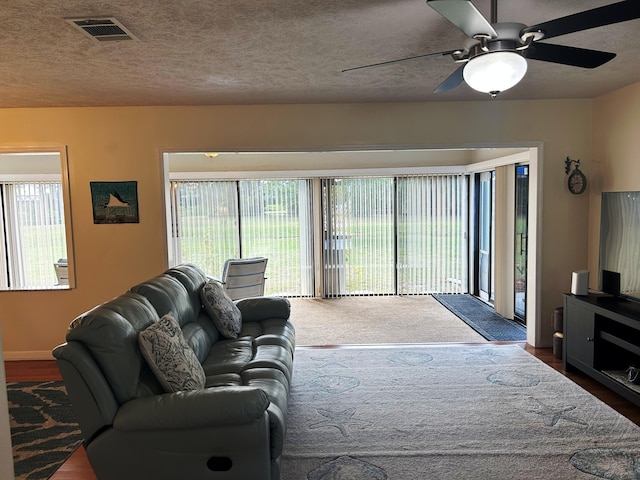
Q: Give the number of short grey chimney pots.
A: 0